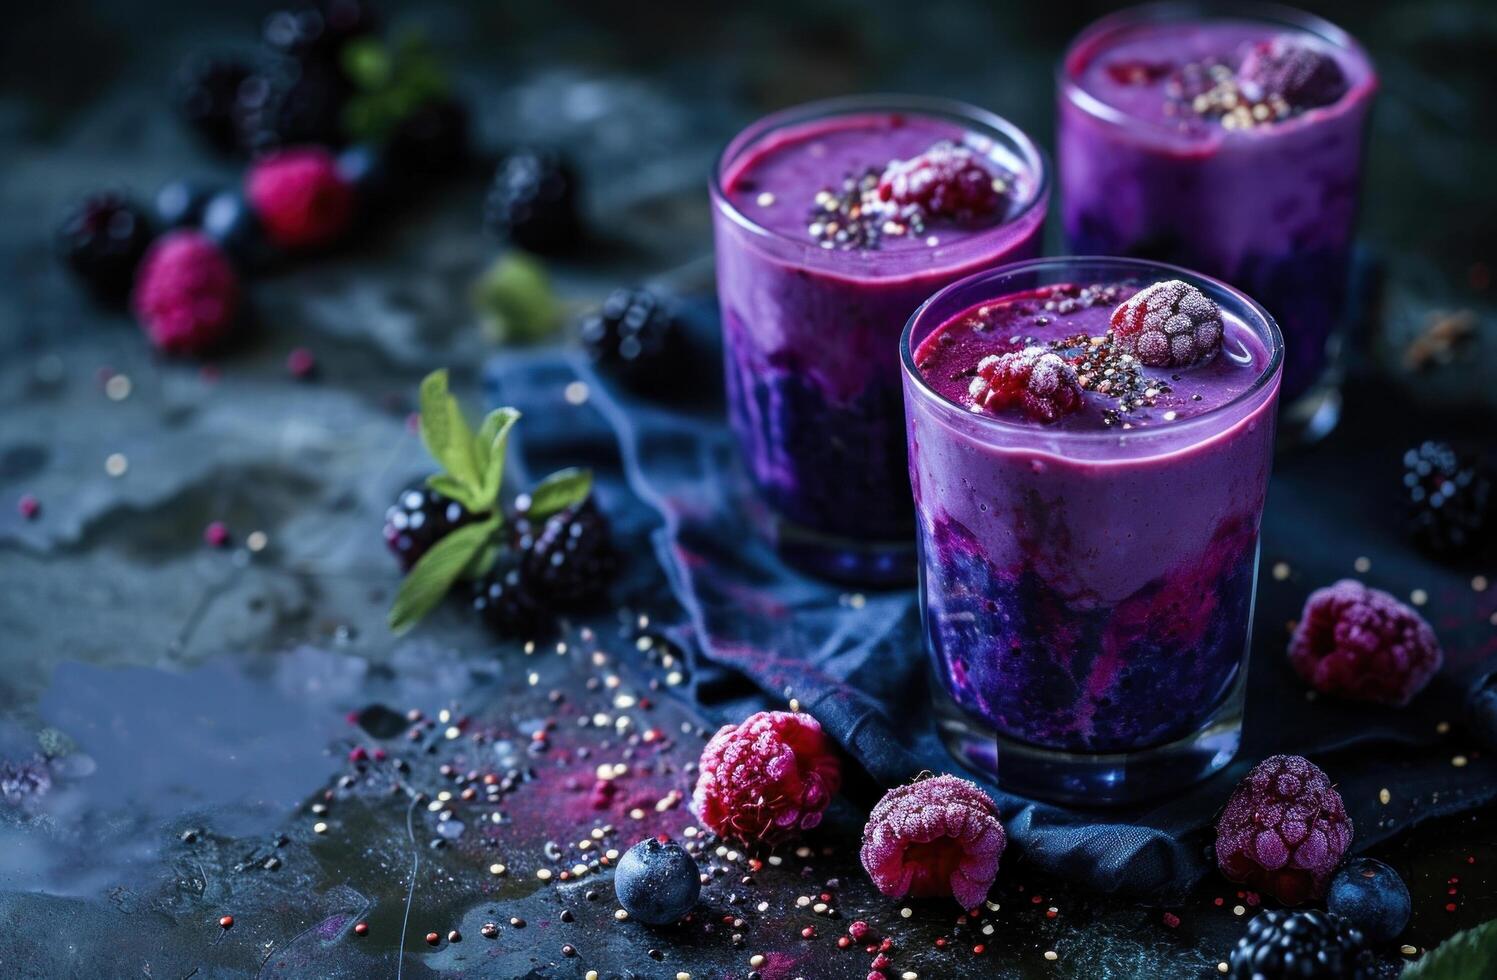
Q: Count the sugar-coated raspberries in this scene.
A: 8